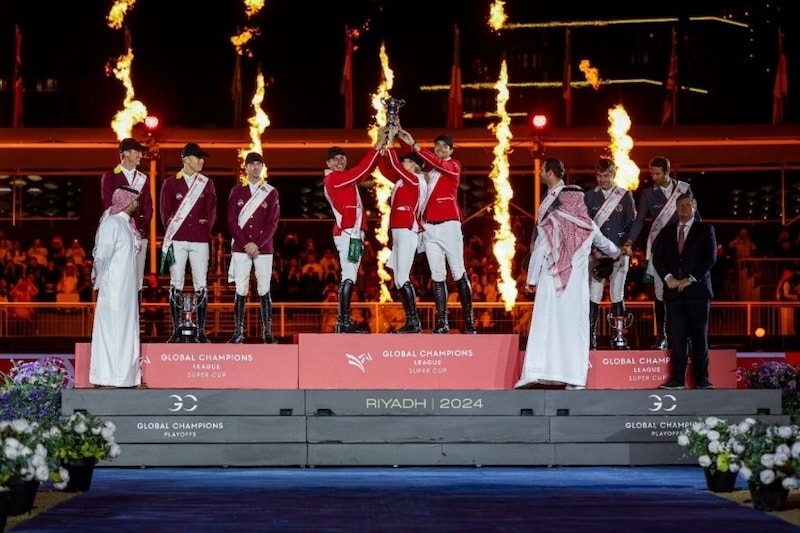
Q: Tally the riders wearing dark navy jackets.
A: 3